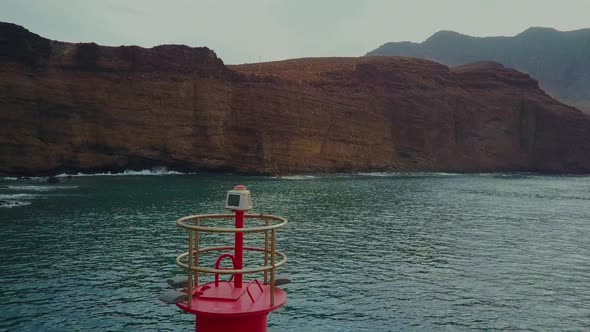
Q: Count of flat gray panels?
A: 3